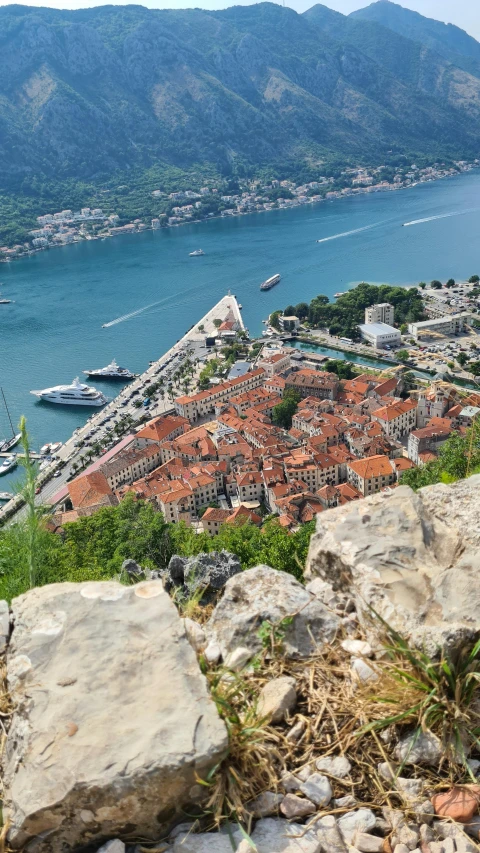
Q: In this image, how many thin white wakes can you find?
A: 3